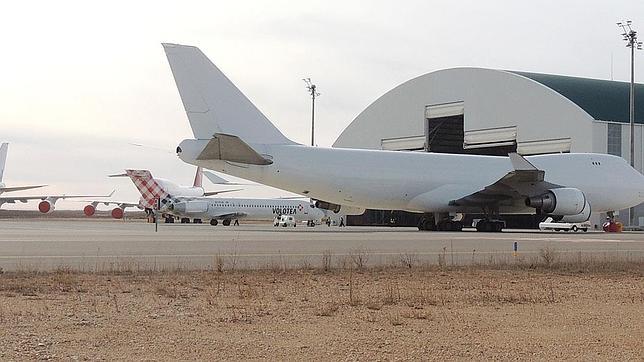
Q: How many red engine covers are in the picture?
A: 3